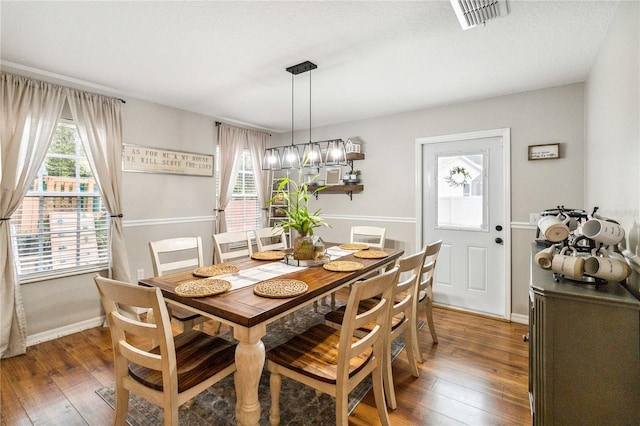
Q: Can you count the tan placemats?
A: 7